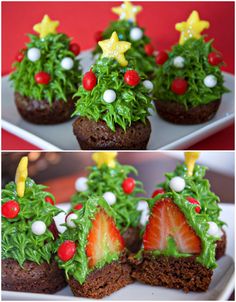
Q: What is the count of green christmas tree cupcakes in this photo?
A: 8